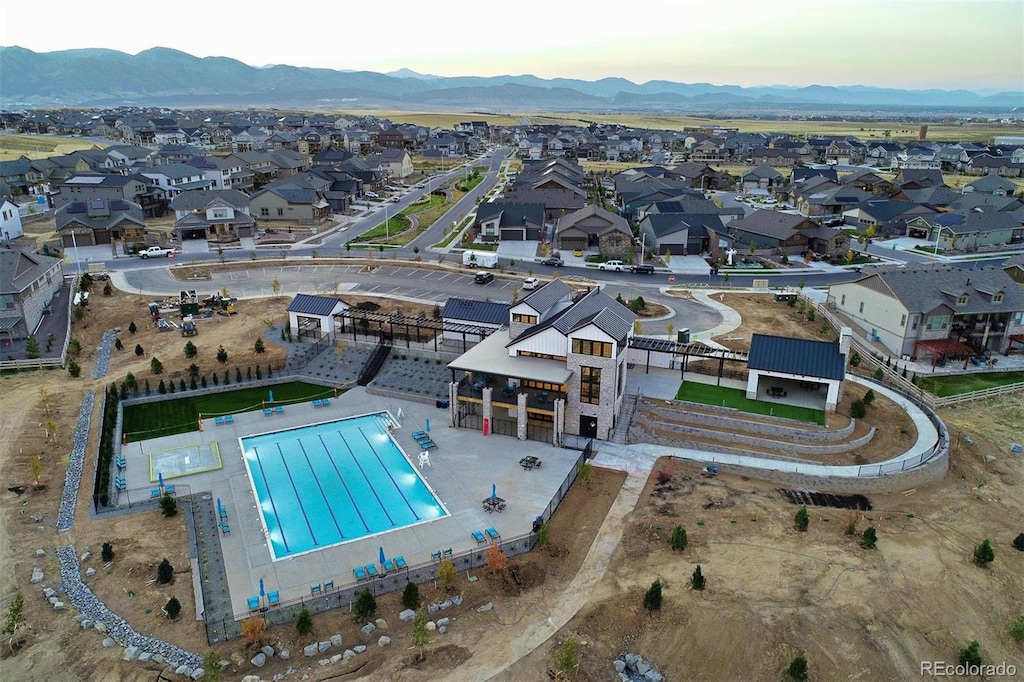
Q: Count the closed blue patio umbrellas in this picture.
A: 7